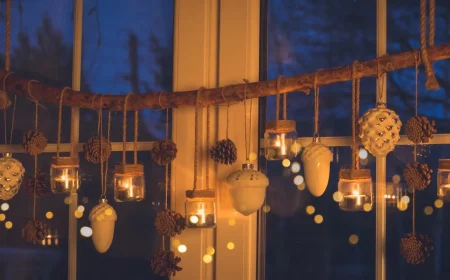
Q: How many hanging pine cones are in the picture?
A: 11